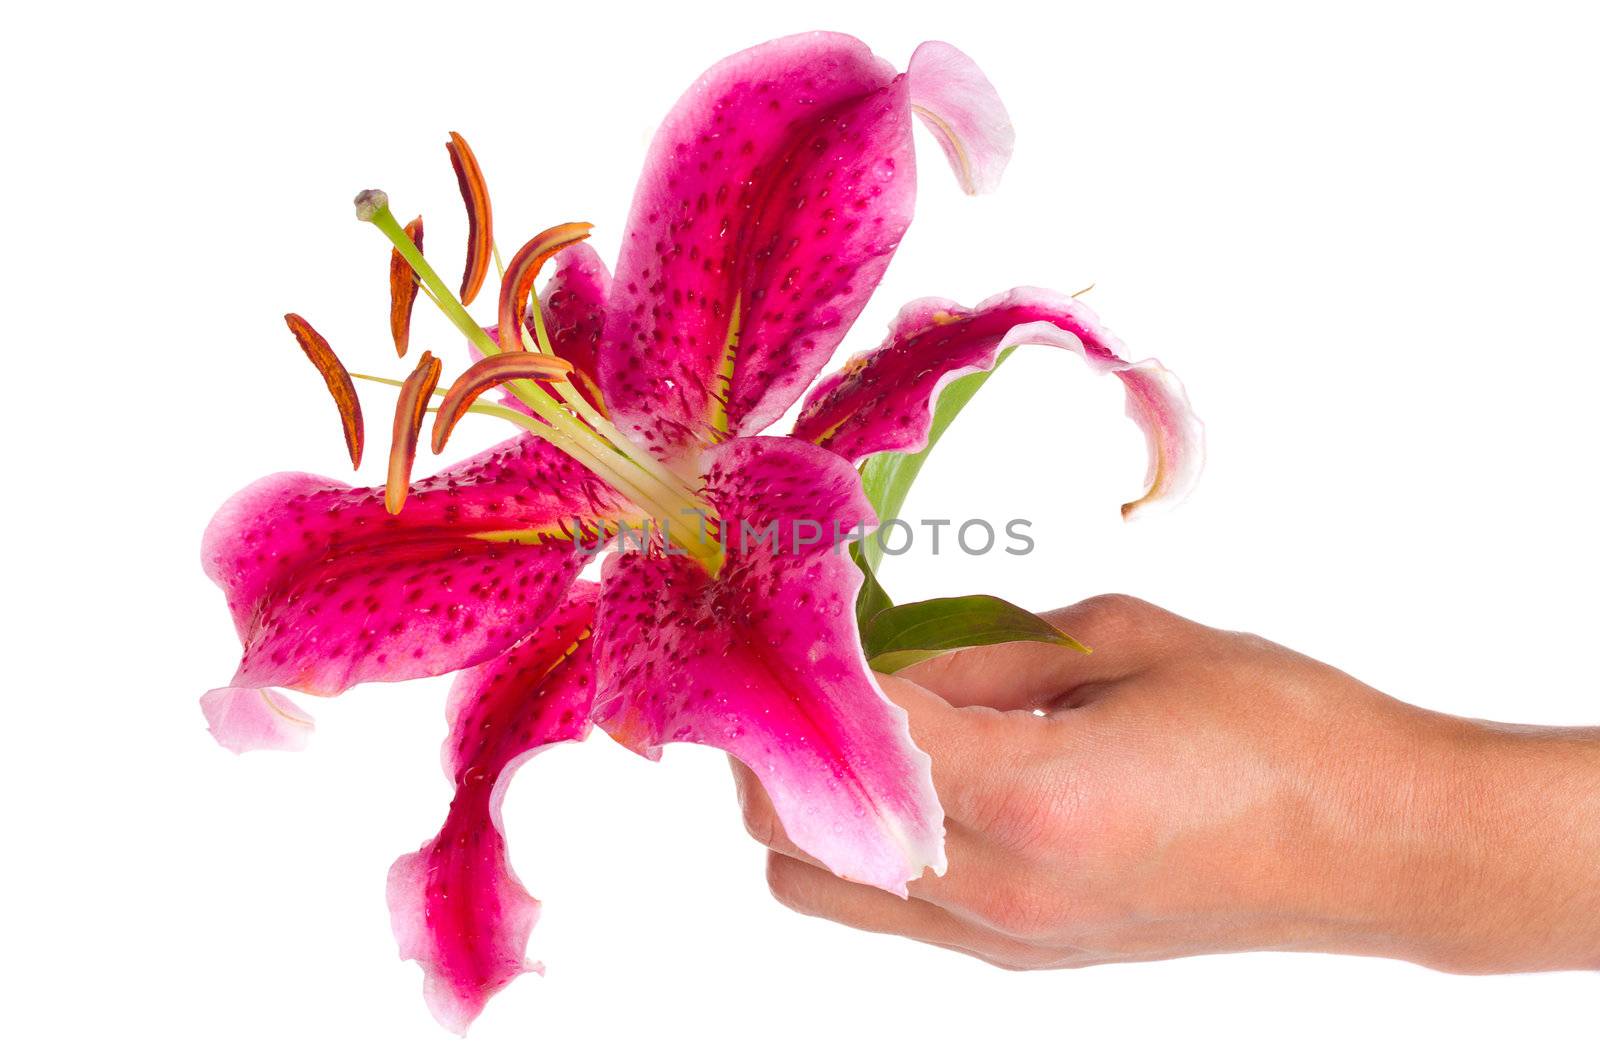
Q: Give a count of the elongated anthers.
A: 6